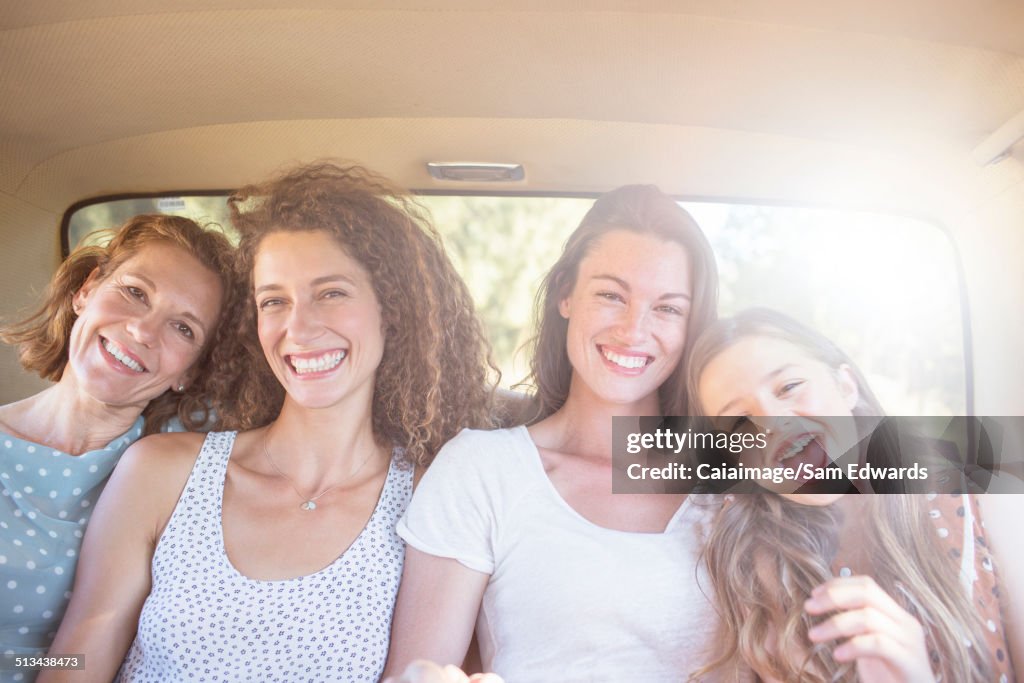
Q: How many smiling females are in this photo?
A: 4